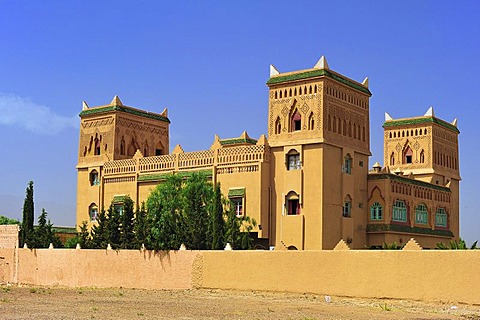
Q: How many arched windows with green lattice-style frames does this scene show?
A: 4